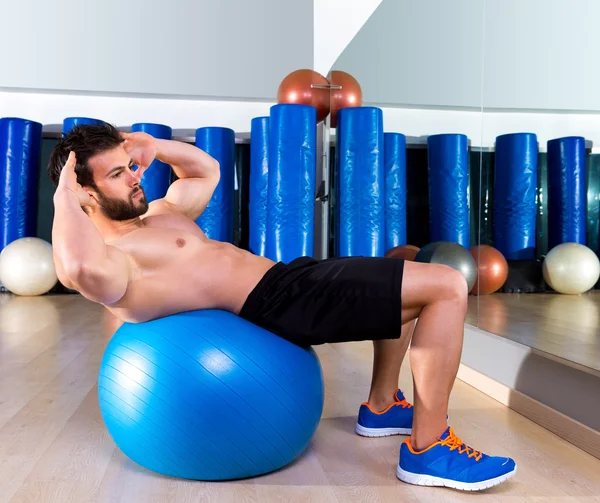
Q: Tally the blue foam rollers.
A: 11